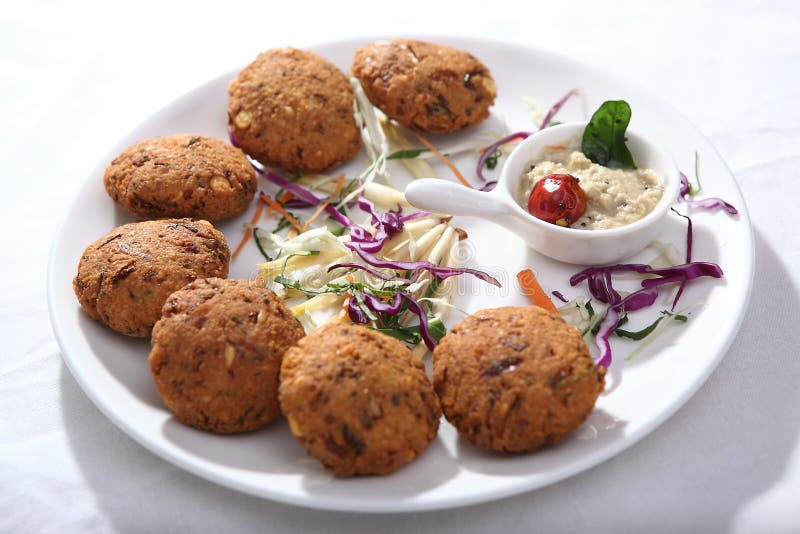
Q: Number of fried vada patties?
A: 7